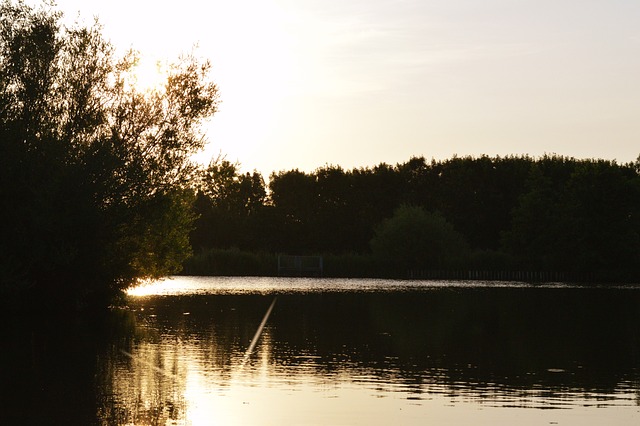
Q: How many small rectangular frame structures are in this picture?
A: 1